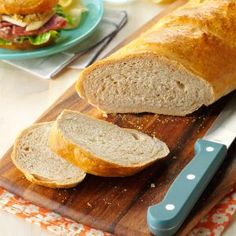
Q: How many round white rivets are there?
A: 3